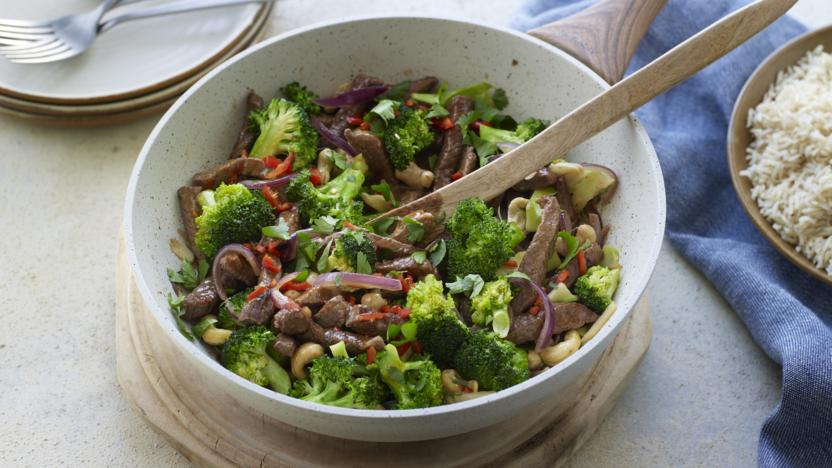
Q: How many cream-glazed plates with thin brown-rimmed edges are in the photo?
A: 3